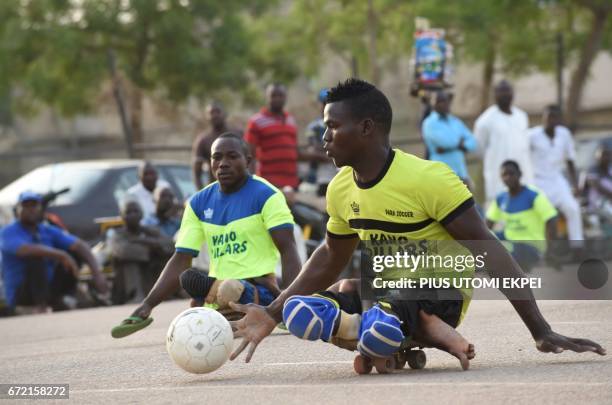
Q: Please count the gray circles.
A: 1